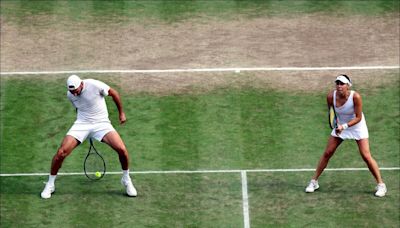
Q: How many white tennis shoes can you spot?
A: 4